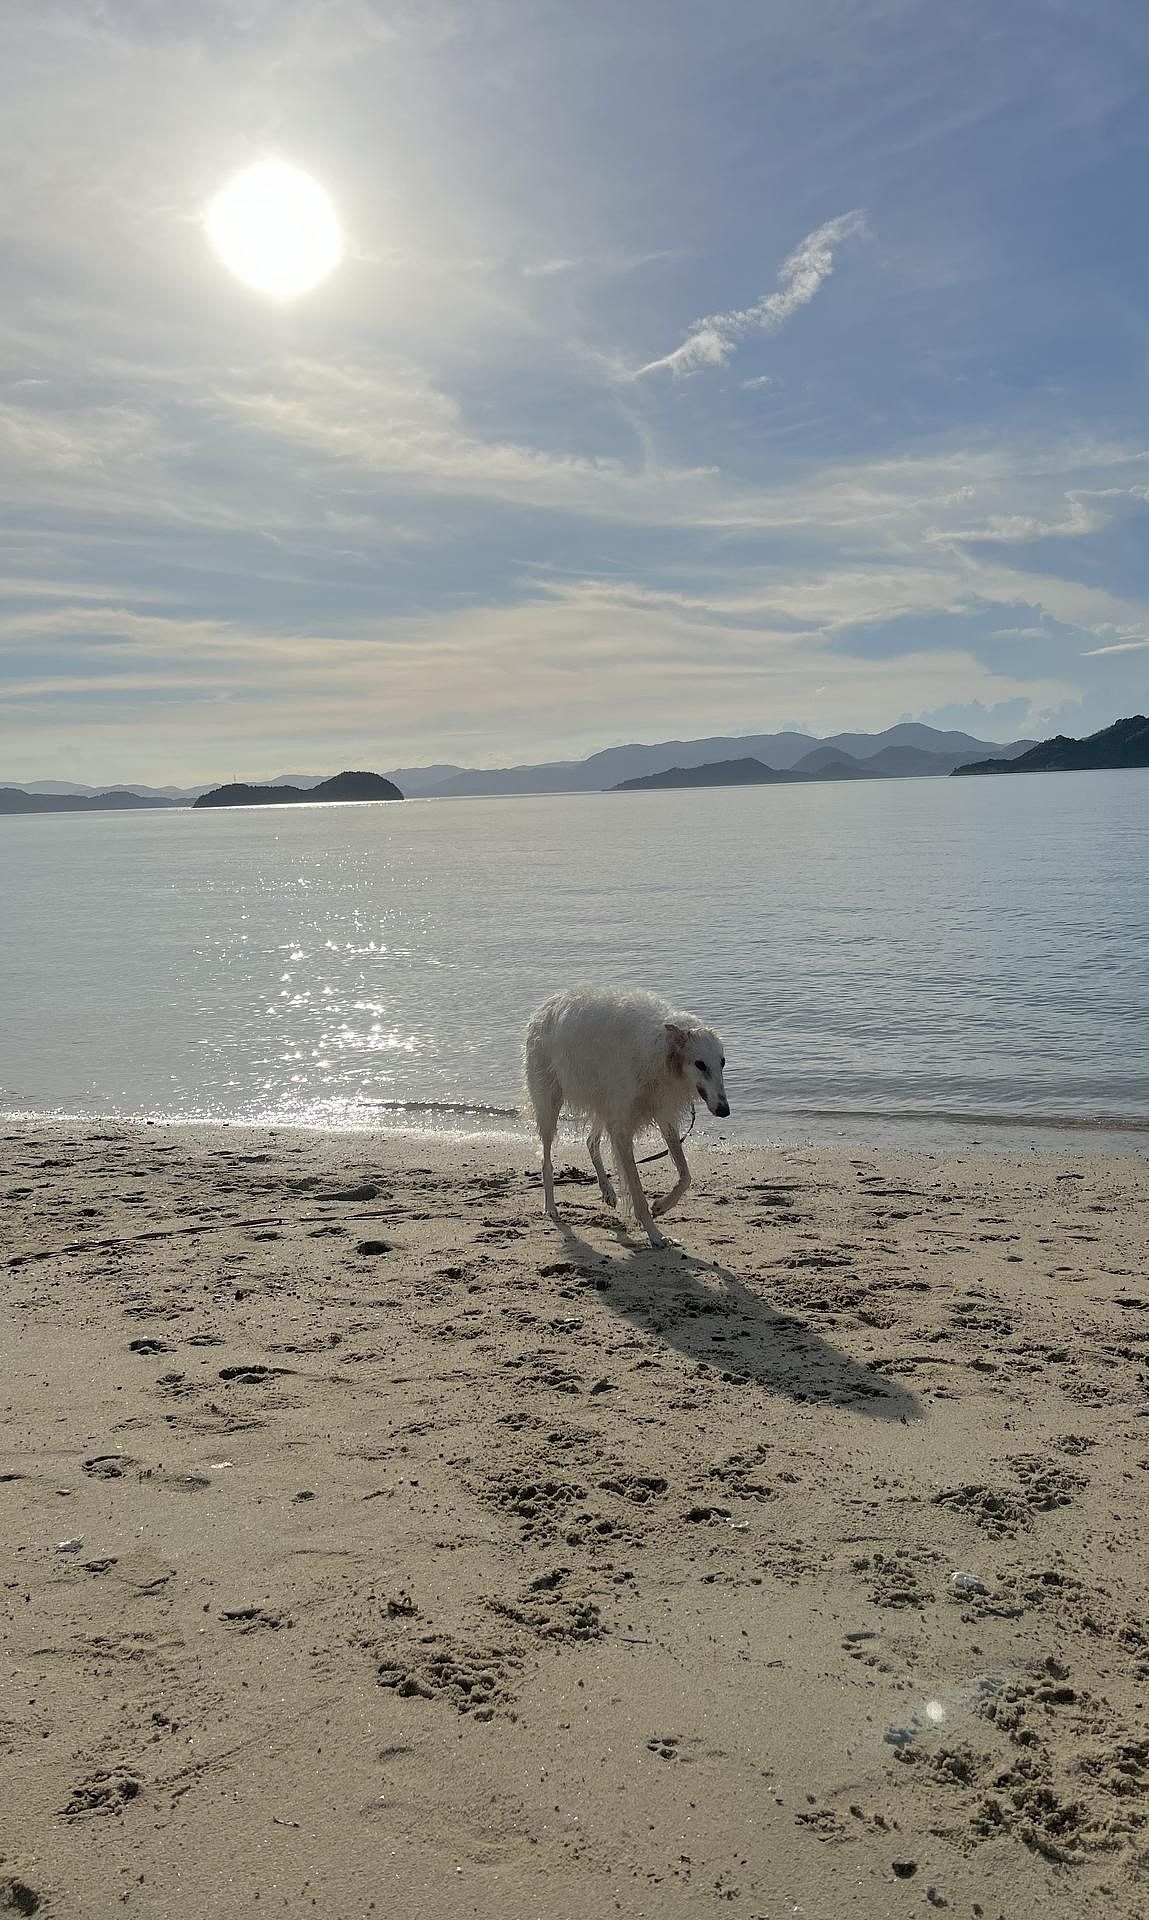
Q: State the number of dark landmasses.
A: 2